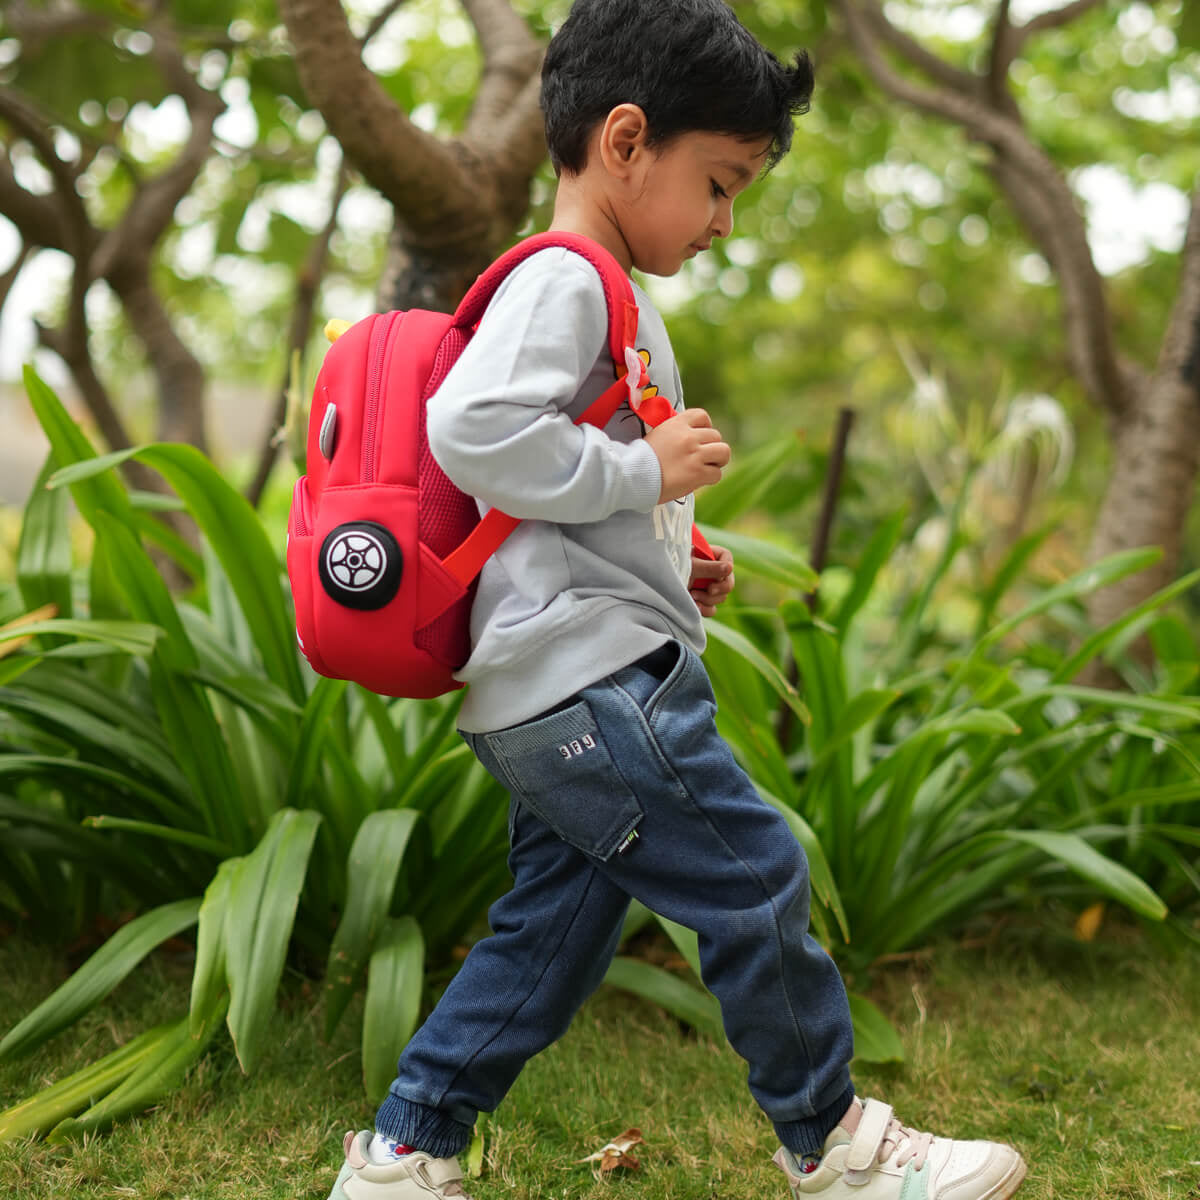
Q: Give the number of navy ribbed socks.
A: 0